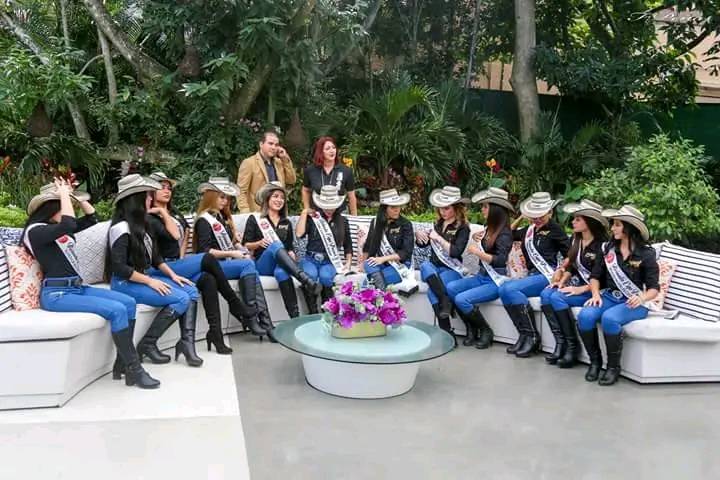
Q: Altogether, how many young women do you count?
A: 12